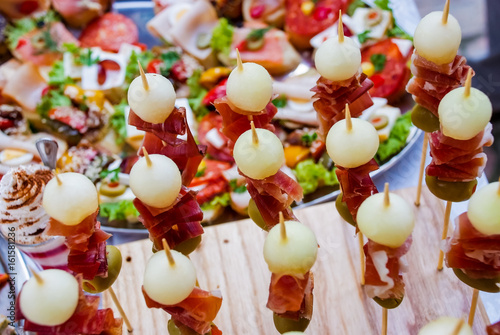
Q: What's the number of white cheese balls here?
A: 15